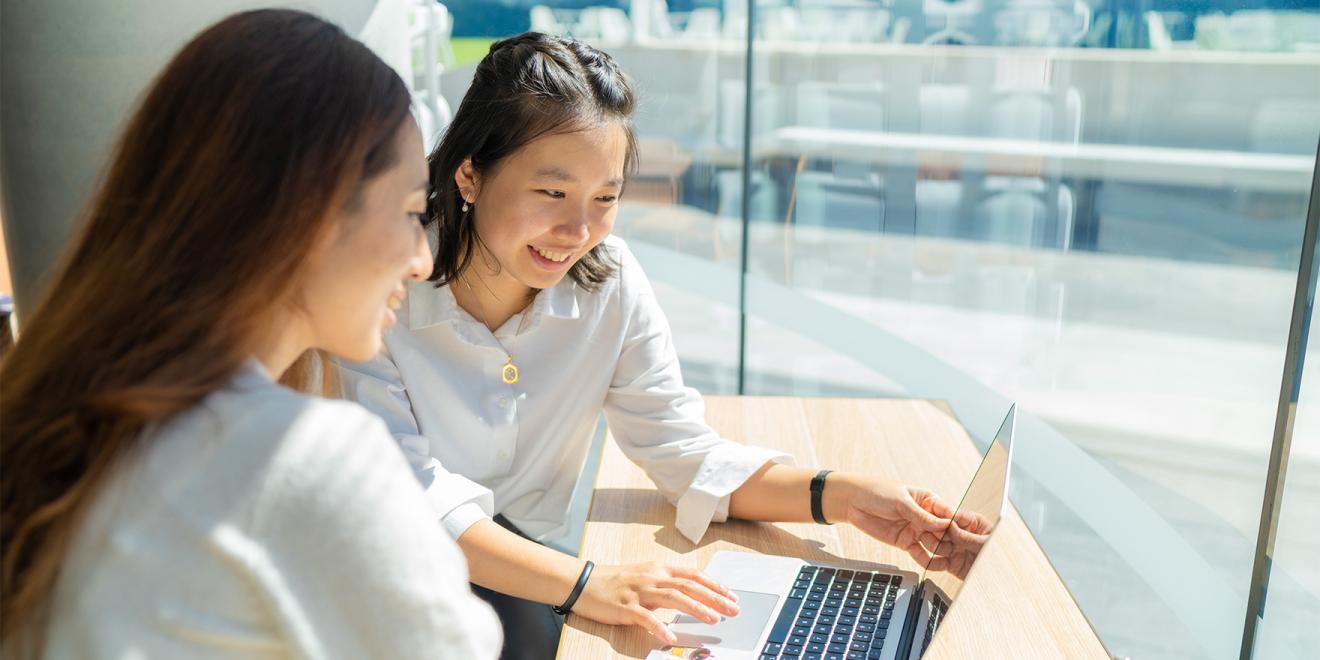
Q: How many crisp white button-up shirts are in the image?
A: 1